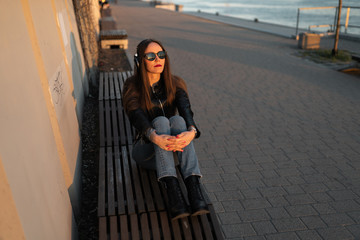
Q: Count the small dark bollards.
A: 3